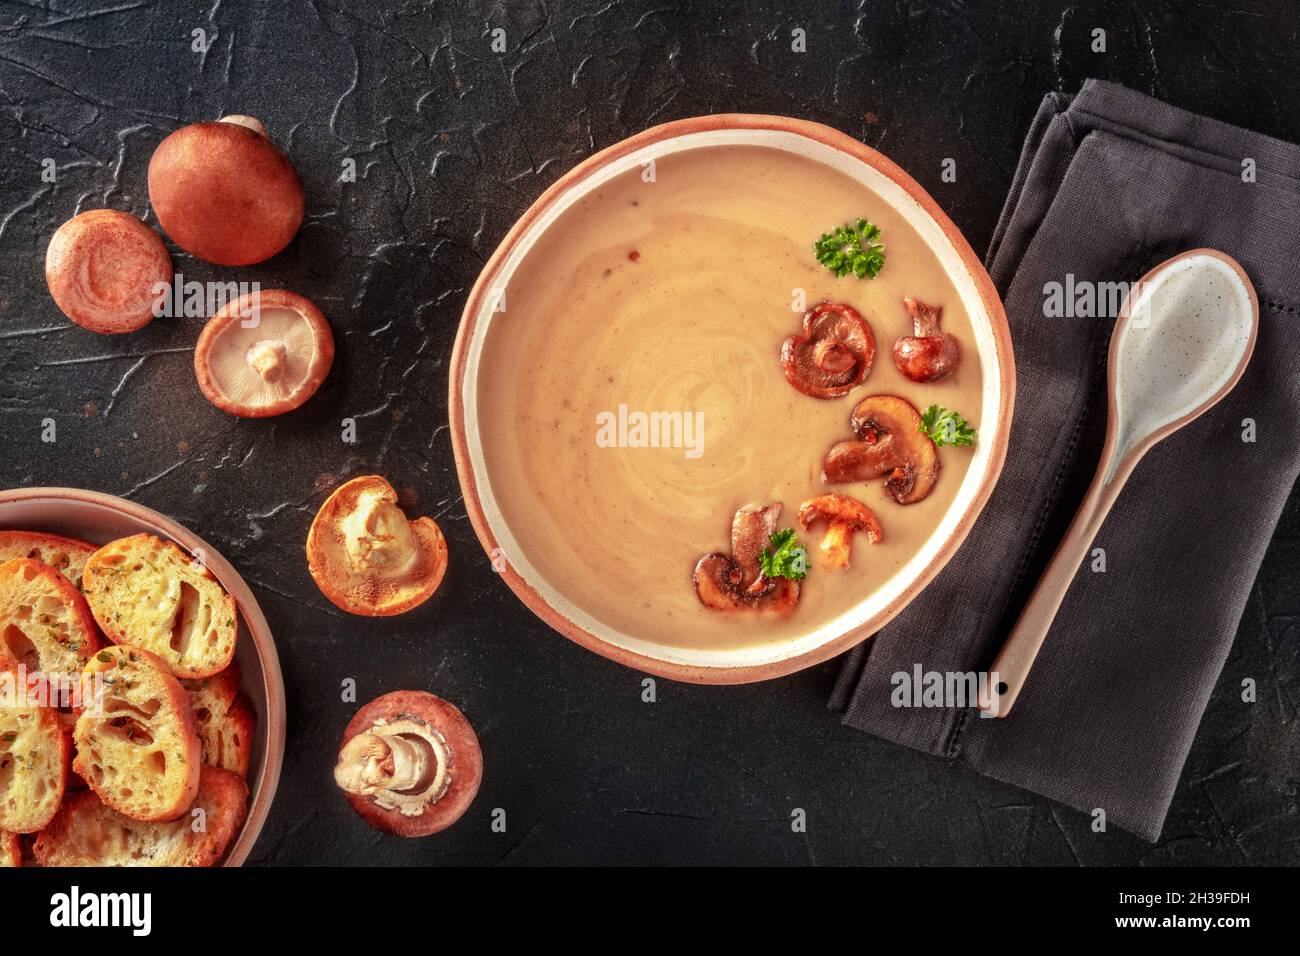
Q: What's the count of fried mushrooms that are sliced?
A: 3